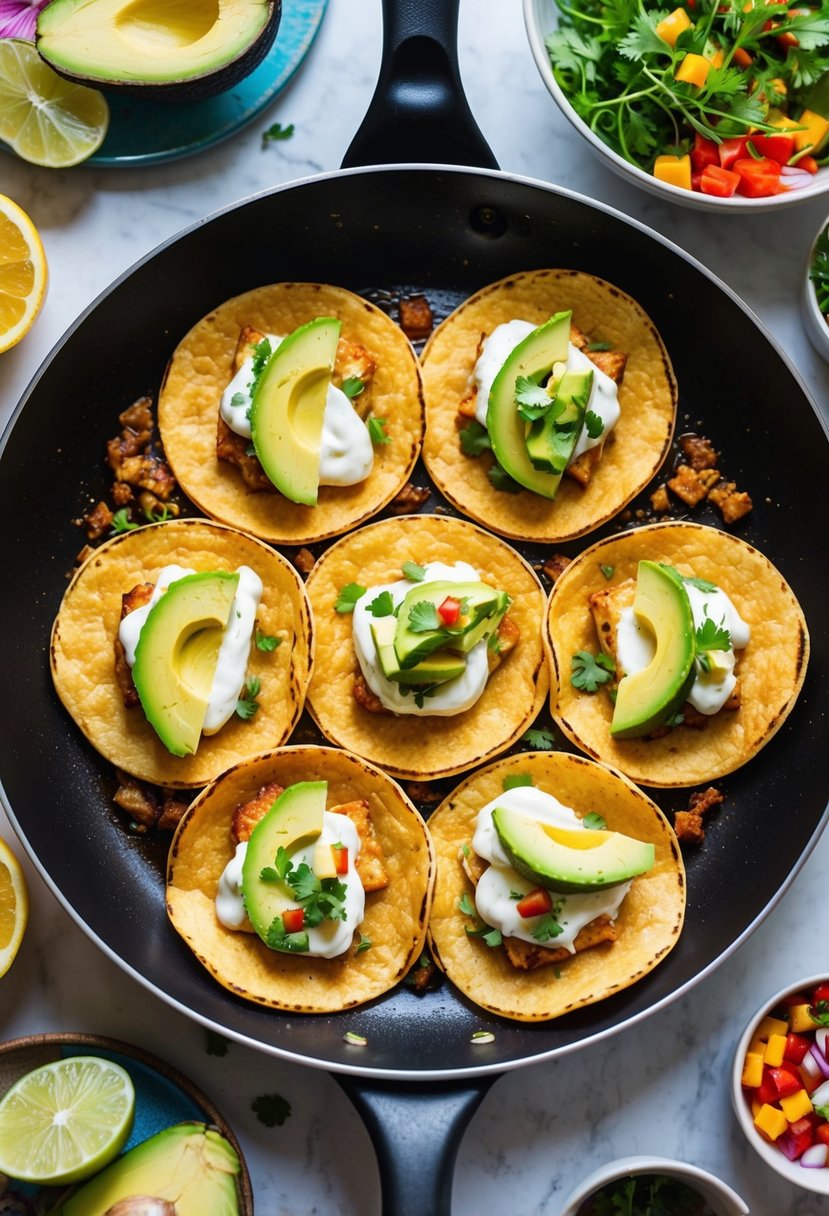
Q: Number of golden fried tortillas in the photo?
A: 7